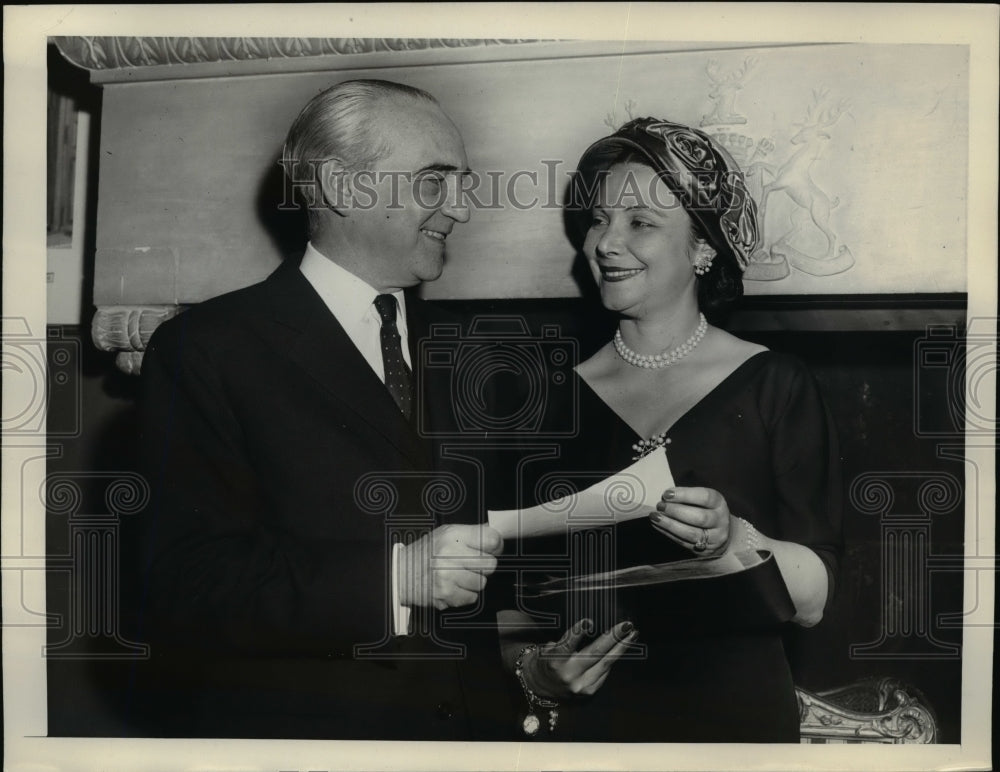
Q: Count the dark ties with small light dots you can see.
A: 1